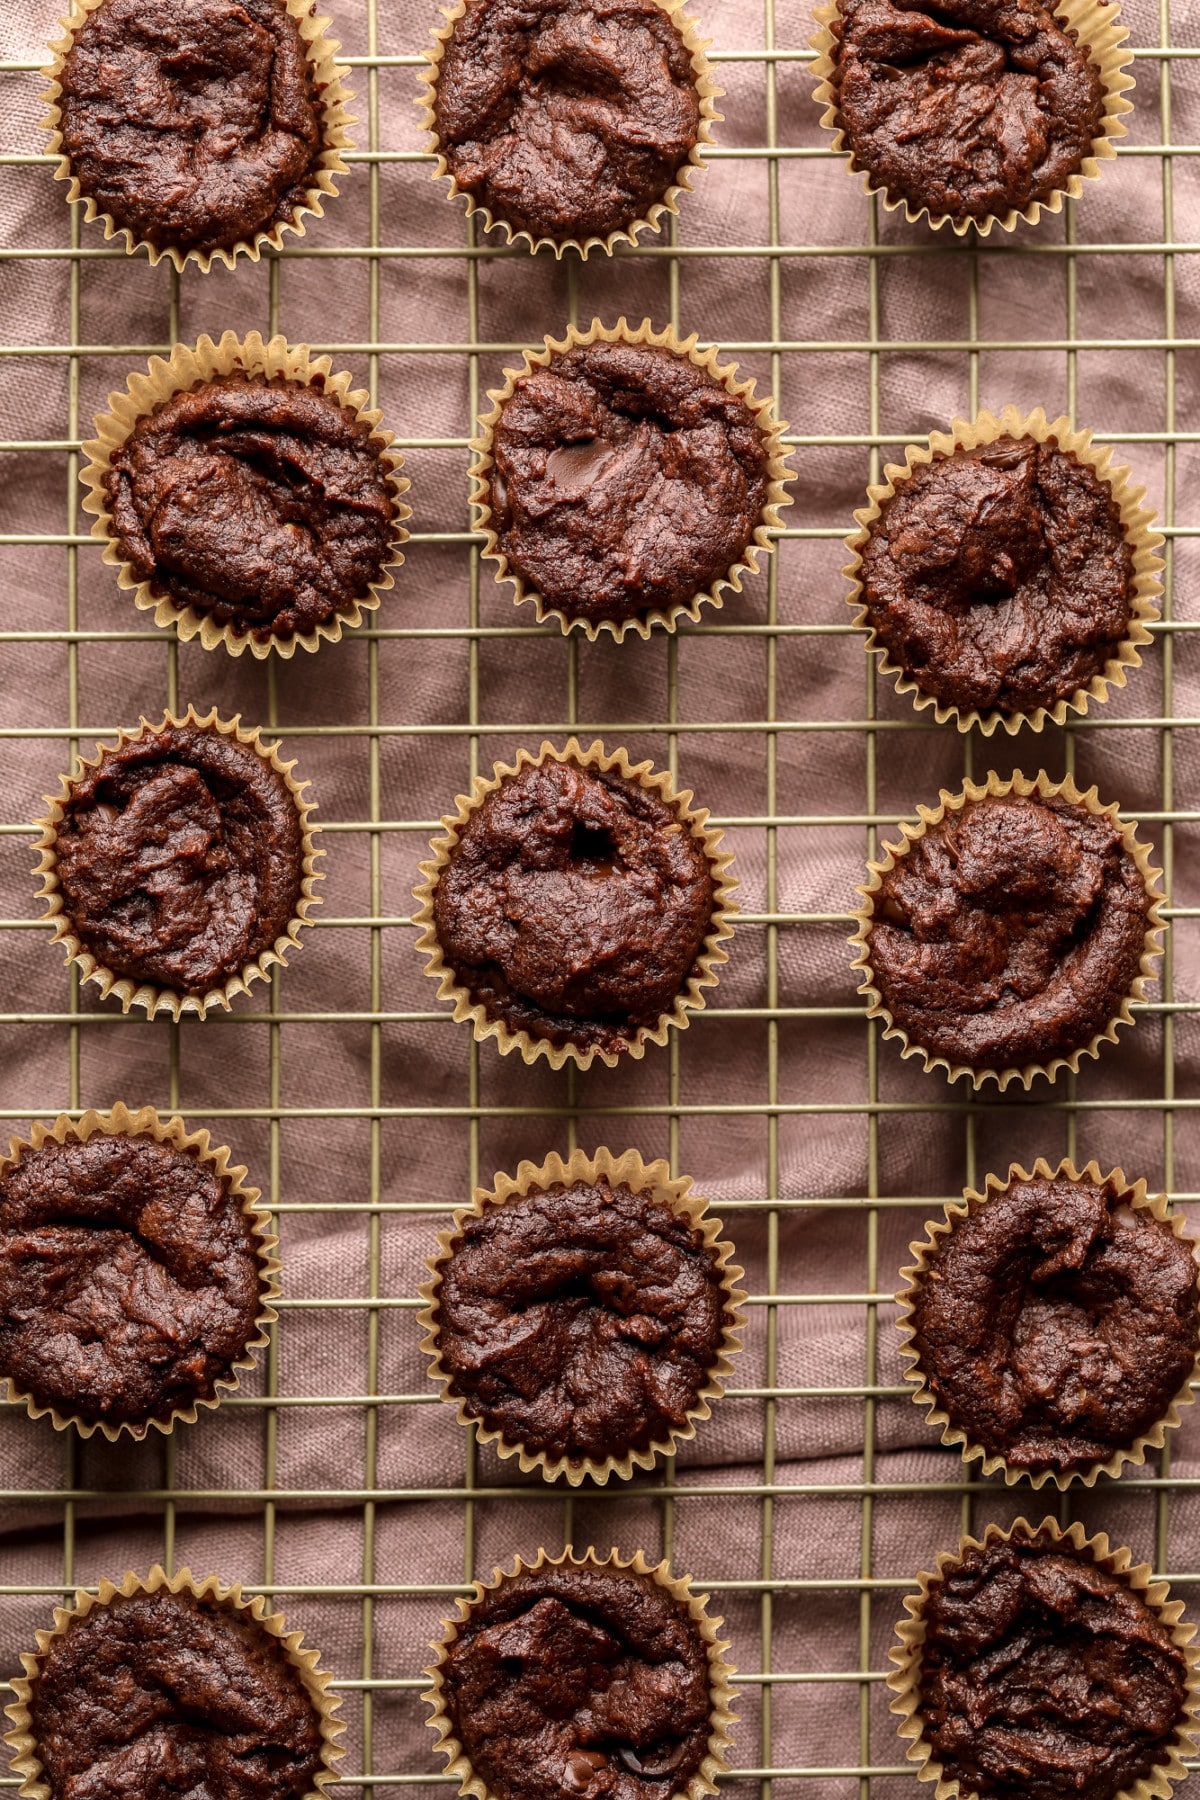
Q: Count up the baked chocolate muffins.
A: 15